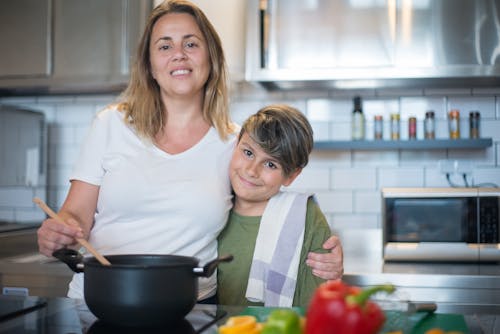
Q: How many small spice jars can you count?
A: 6